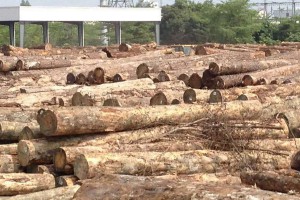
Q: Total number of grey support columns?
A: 6